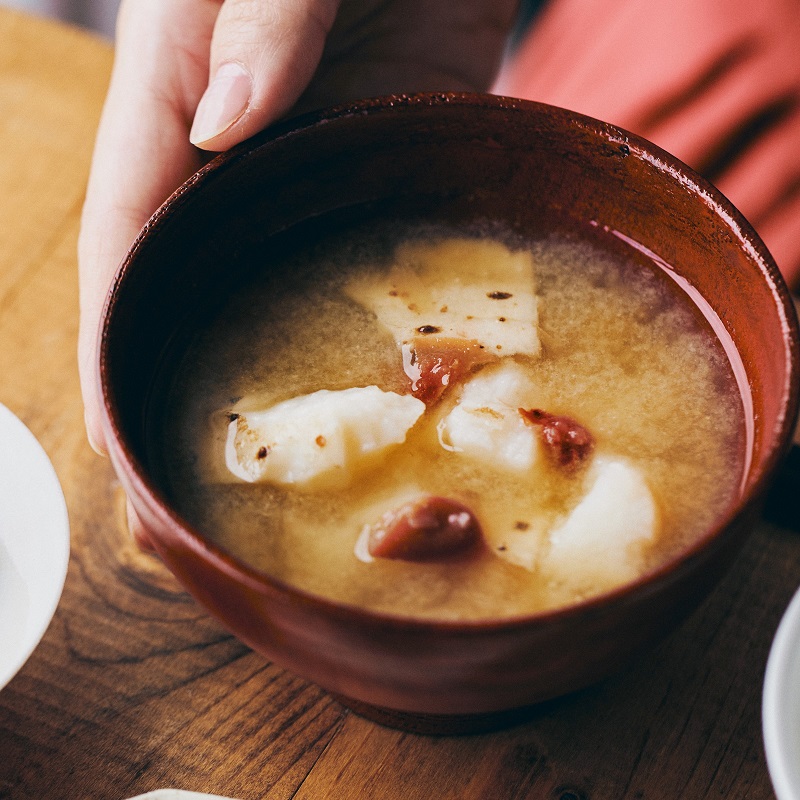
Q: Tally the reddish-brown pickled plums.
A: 3